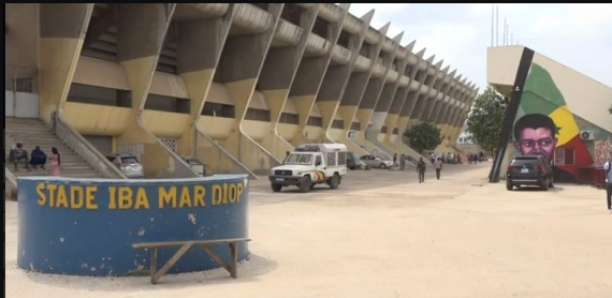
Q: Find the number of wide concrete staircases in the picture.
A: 1